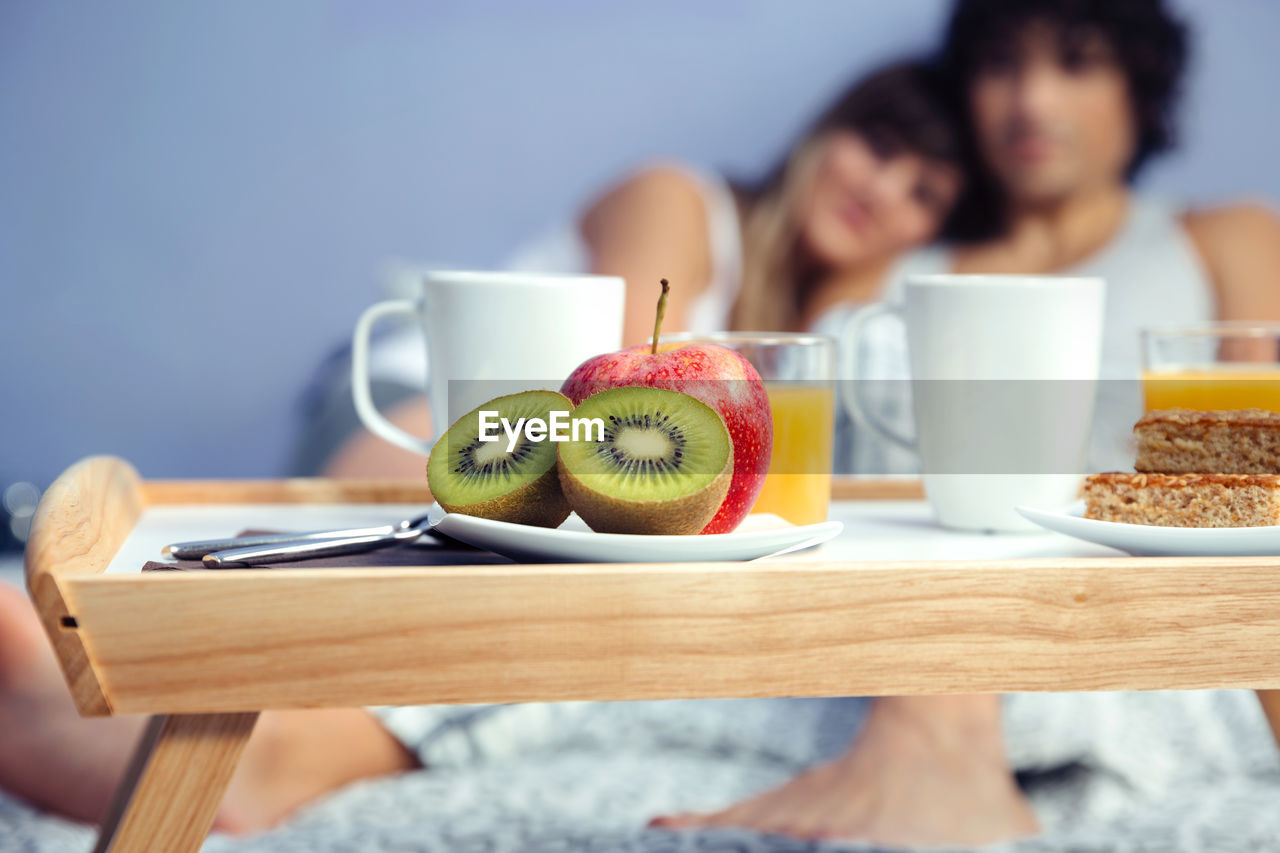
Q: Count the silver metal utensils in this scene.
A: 2